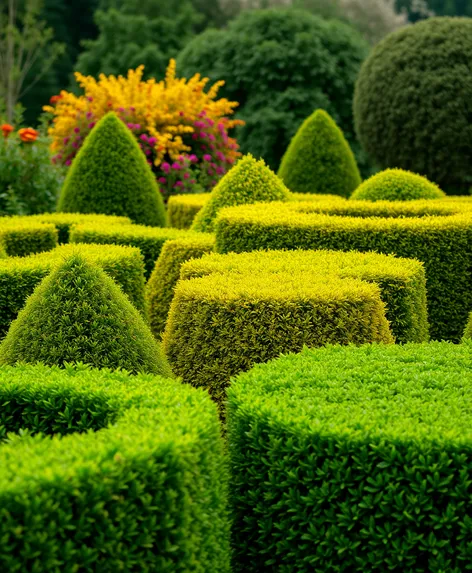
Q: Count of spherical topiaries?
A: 2